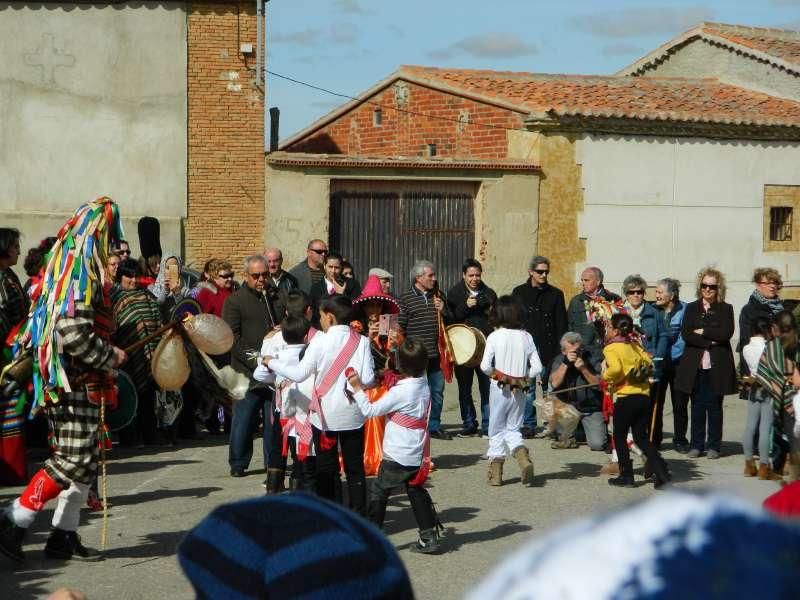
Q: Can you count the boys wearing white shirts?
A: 5